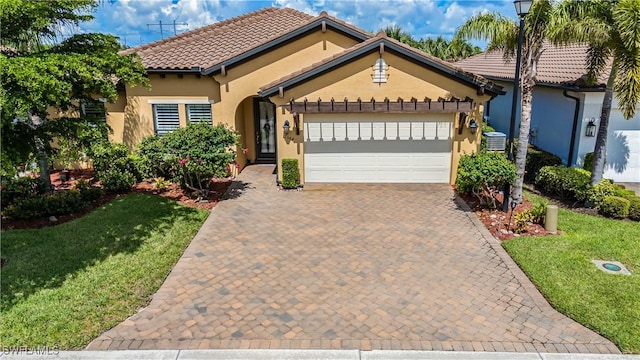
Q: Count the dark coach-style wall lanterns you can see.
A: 3